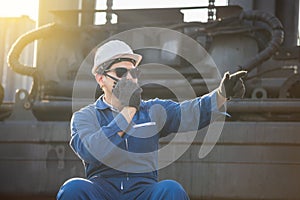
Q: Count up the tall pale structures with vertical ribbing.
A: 1